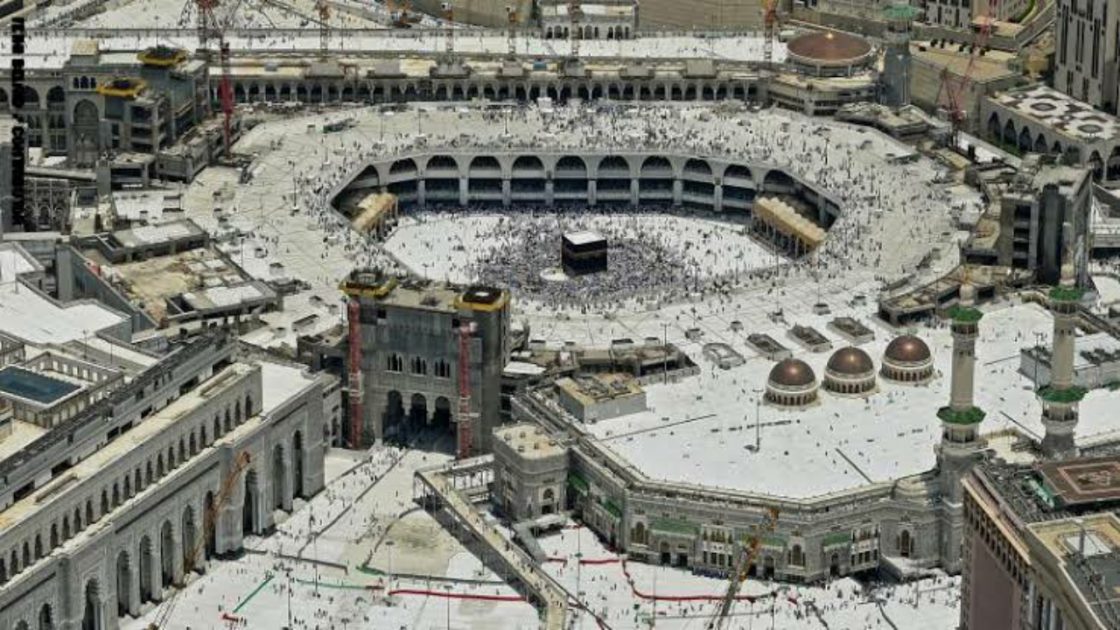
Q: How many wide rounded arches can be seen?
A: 11